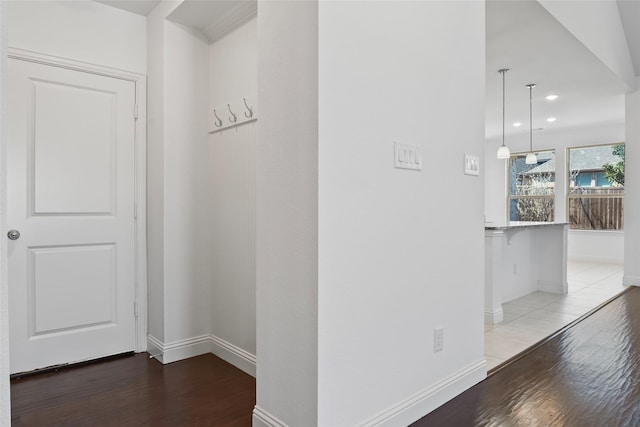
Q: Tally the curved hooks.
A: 3